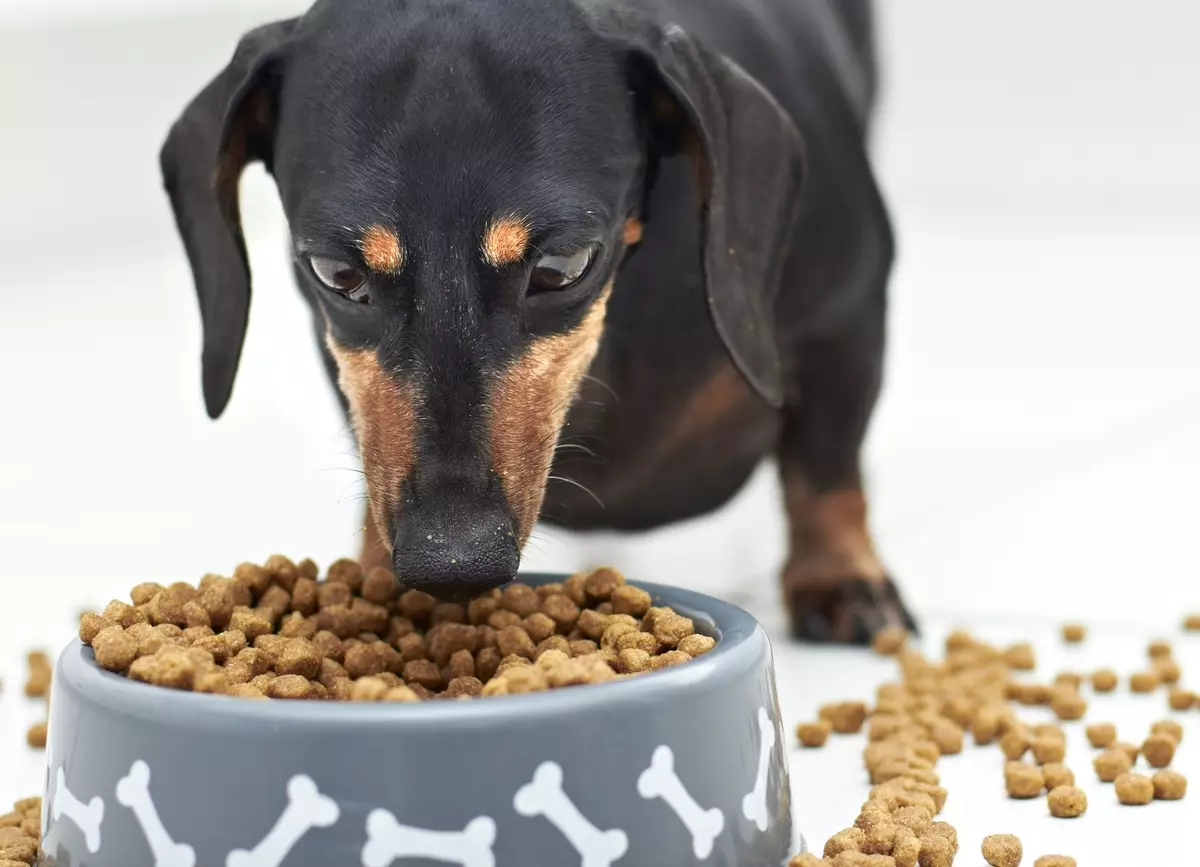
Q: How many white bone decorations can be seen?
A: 7